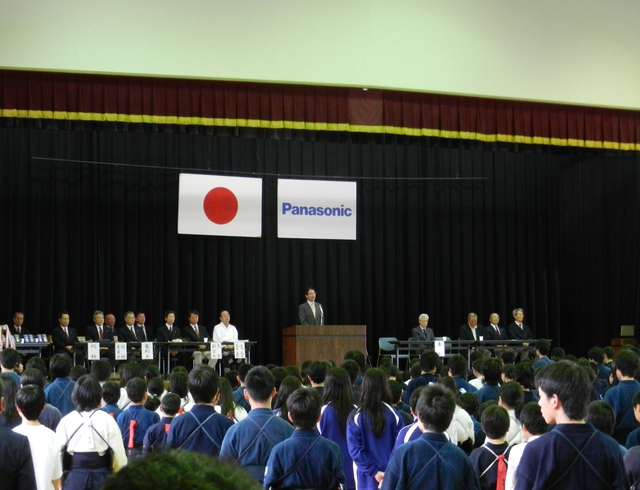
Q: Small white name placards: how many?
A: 6